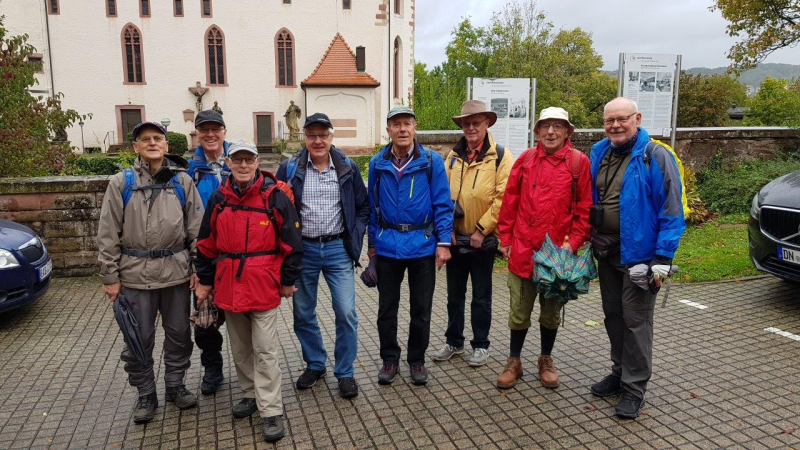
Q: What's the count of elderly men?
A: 8